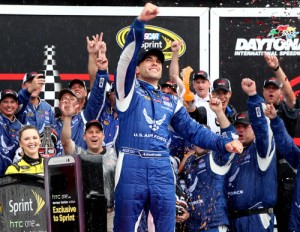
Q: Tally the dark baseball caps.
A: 11